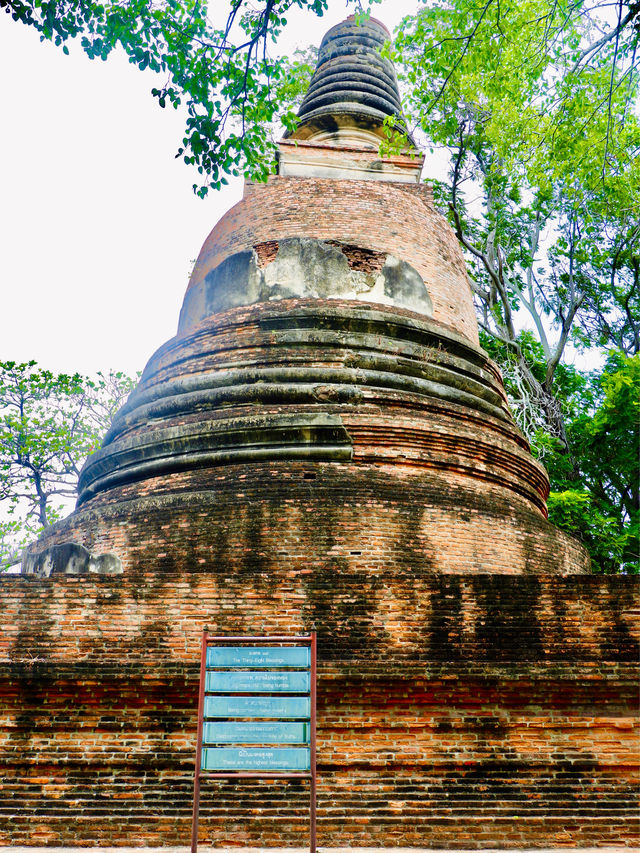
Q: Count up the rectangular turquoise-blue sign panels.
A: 5